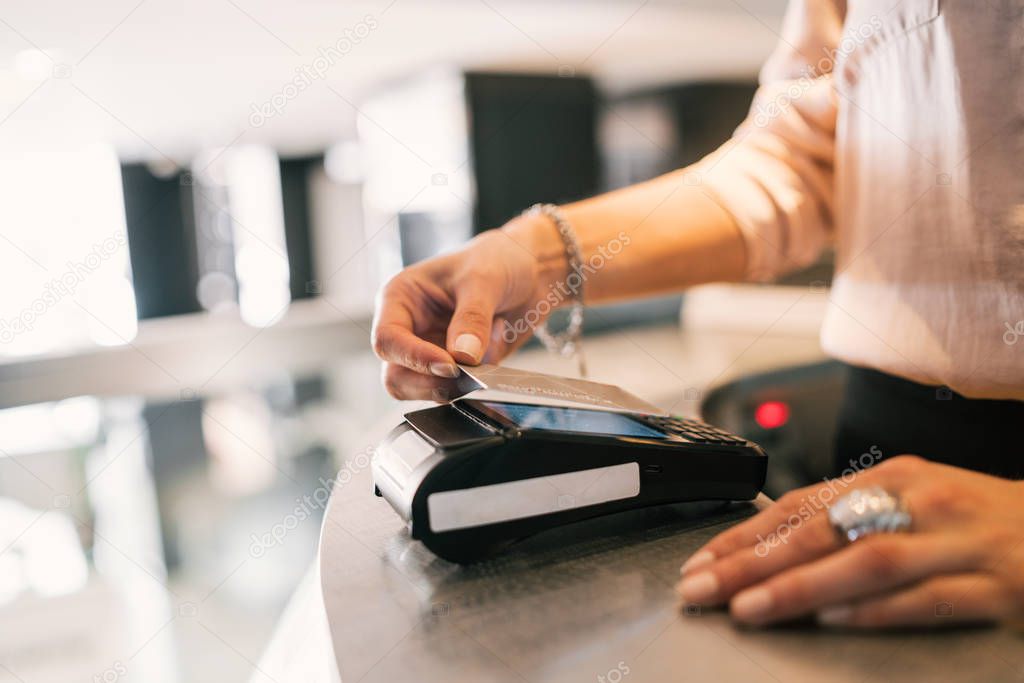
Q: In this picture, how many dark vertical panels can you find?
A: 3